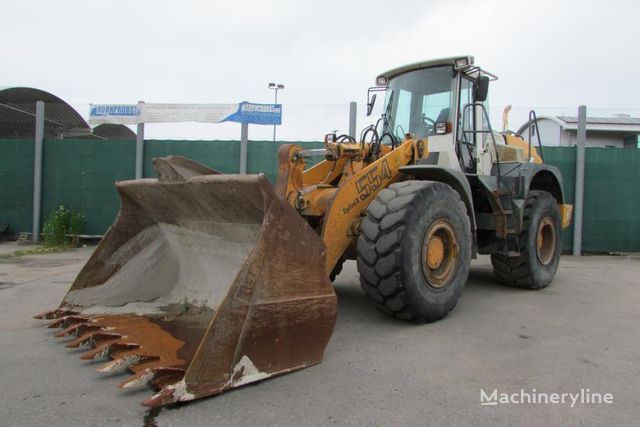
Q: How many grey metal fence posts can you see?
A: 5